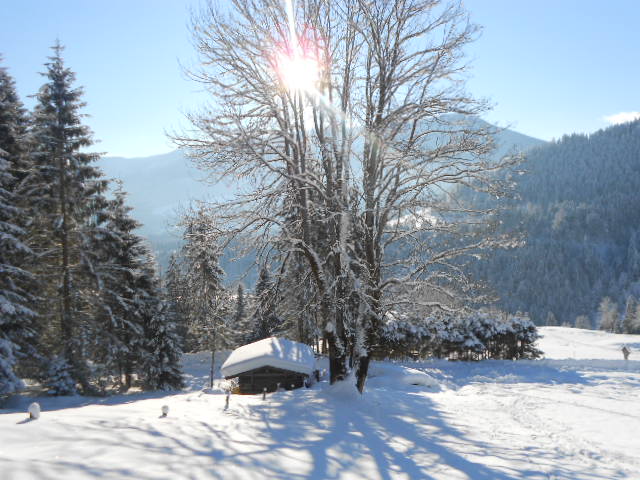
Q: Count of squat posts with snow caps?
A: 2